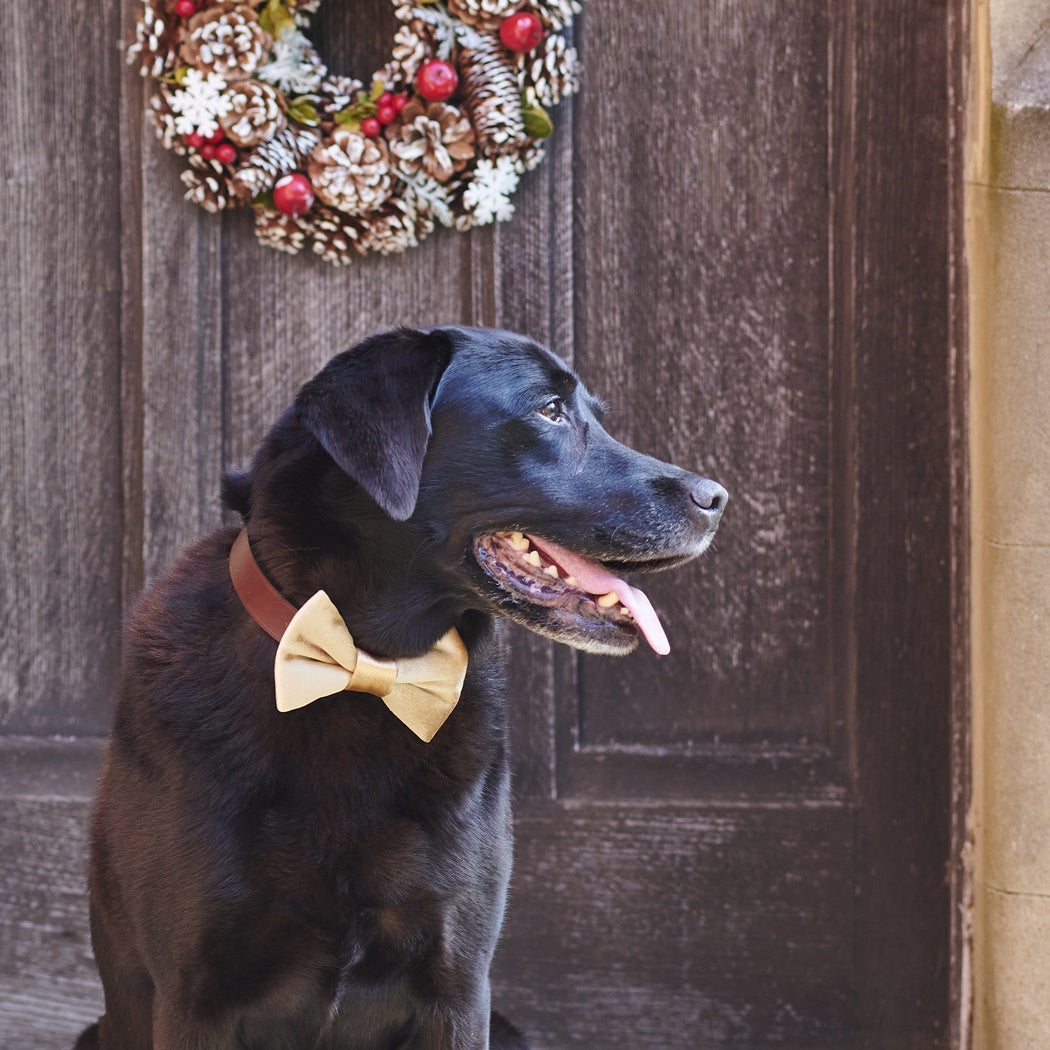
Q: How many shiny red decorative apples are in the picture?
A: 3